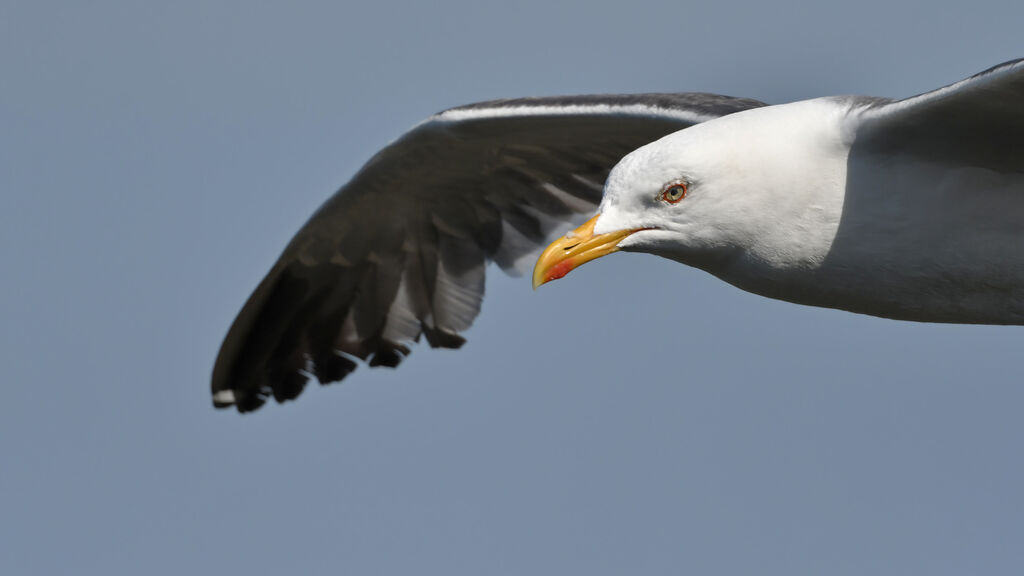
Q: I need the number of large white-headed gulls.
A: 1